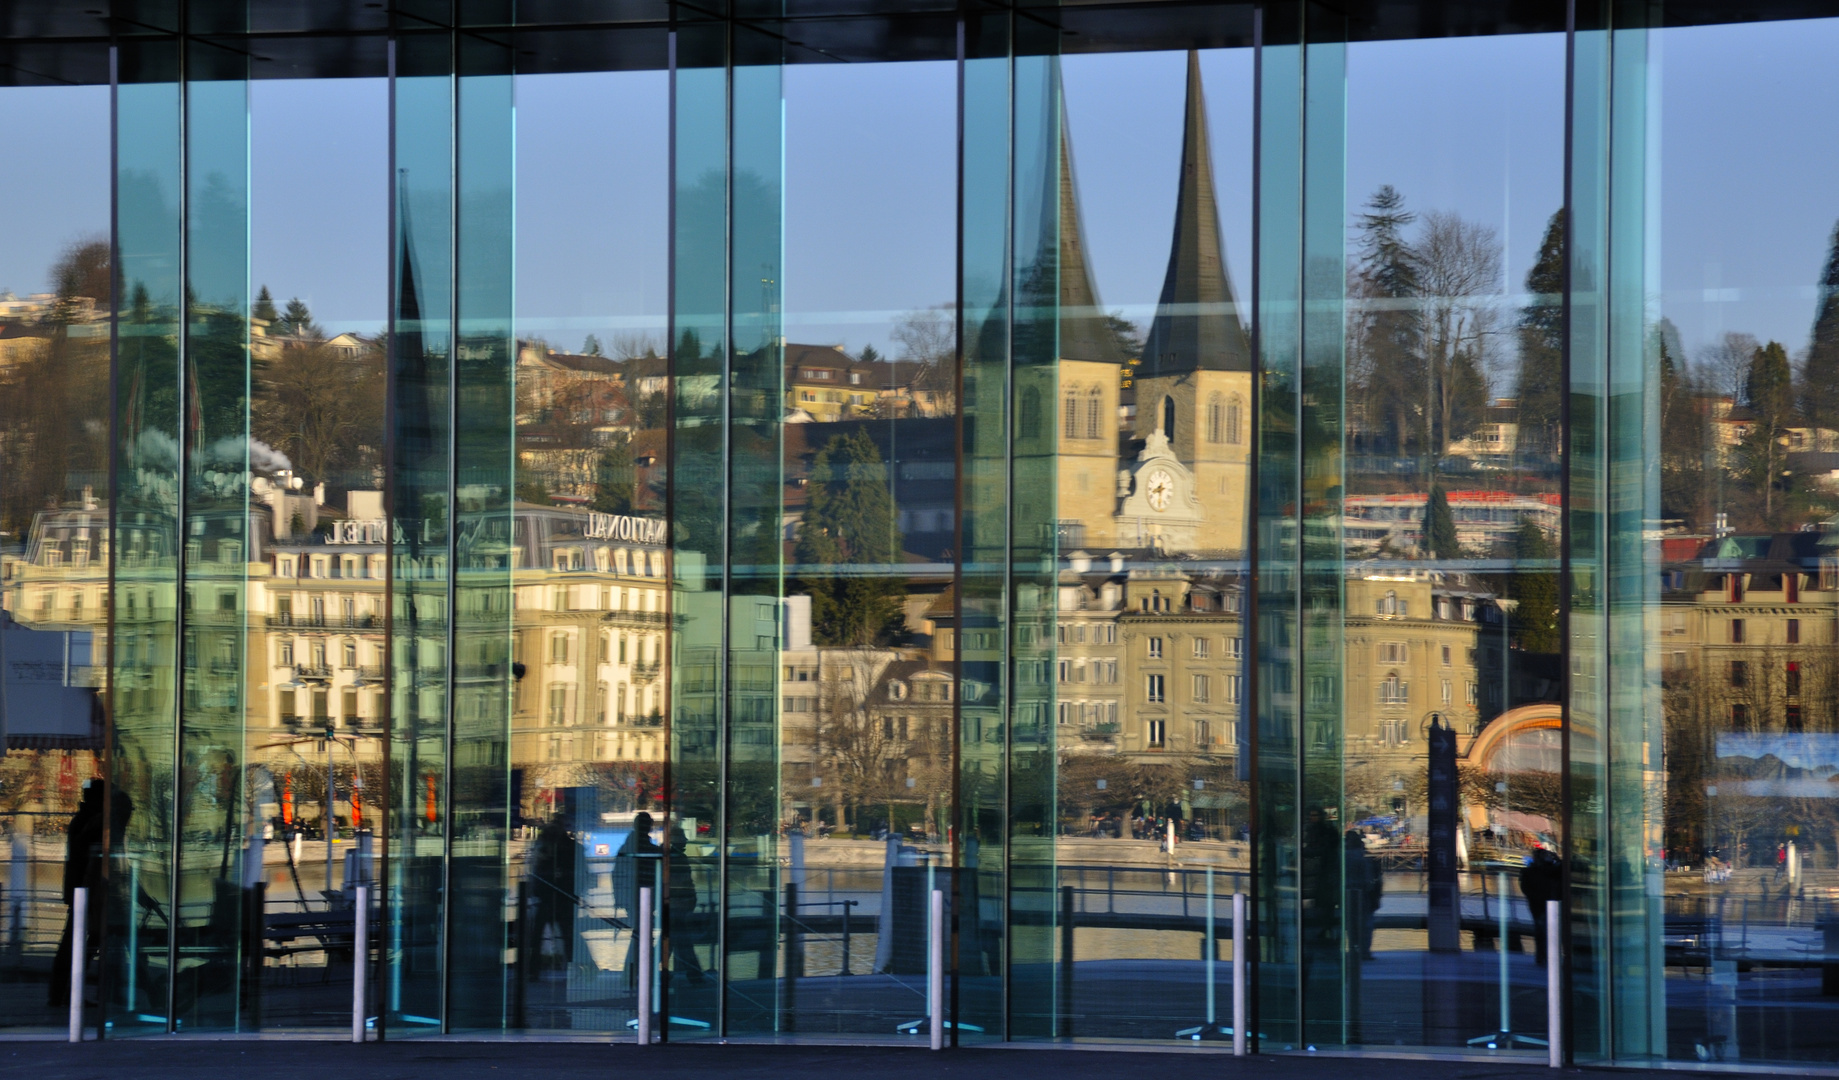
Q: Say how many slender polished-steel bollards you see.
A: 6